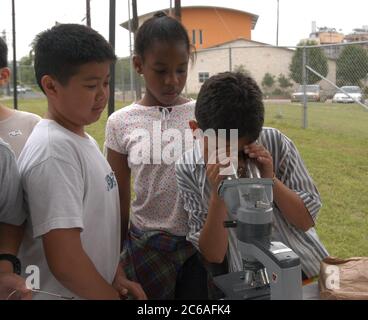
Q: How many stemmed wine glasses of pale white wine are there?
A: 0